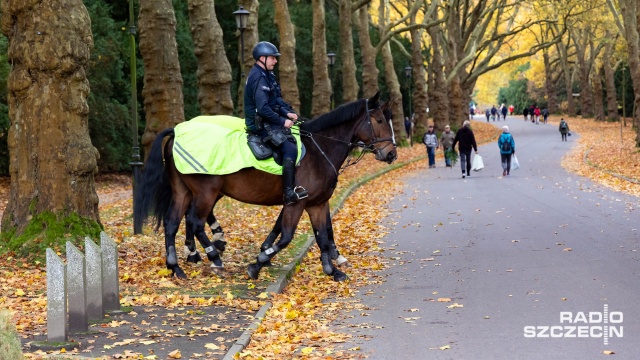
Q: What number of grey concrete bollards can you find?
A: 4